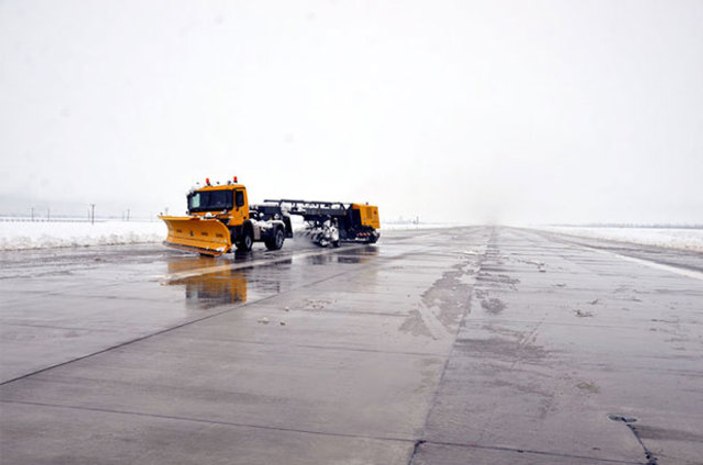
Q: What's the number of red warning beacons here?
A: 2